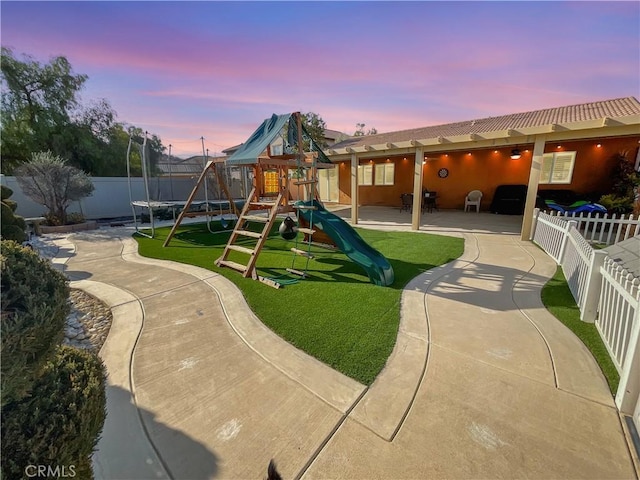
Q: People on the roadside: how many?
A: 0